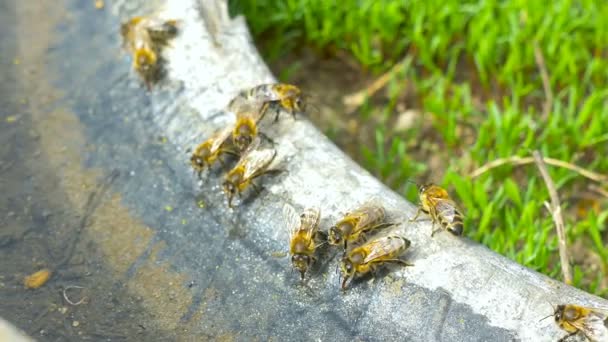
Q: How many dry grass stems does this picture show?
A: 4